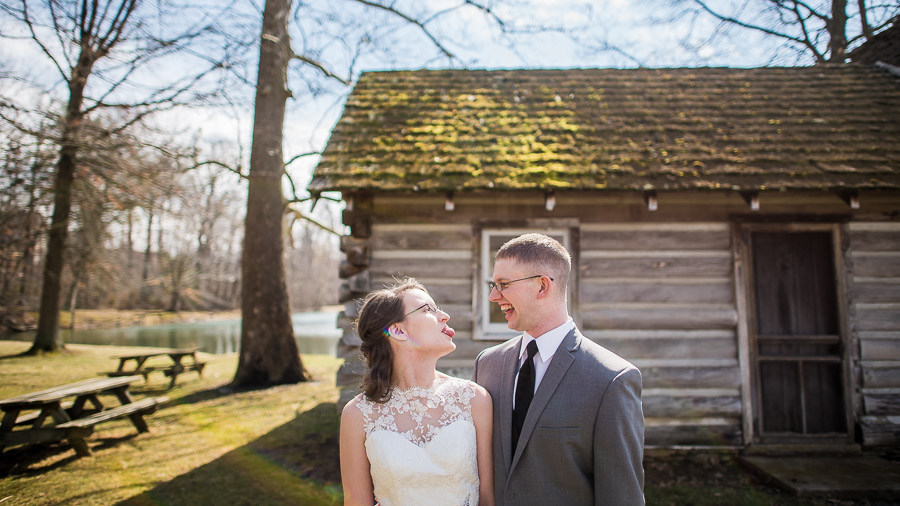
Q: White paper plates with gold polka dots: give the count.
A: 0